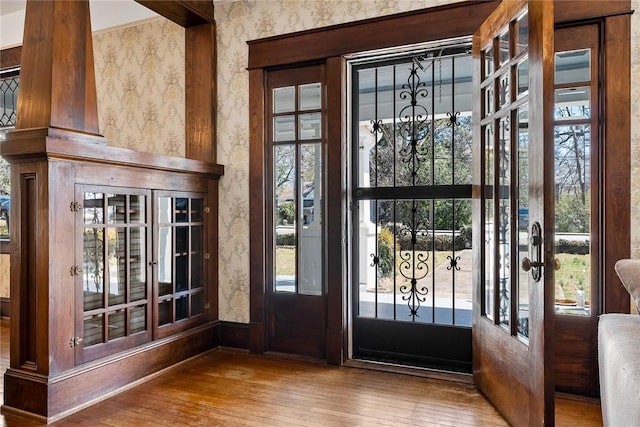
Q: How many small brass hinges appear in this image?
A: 6